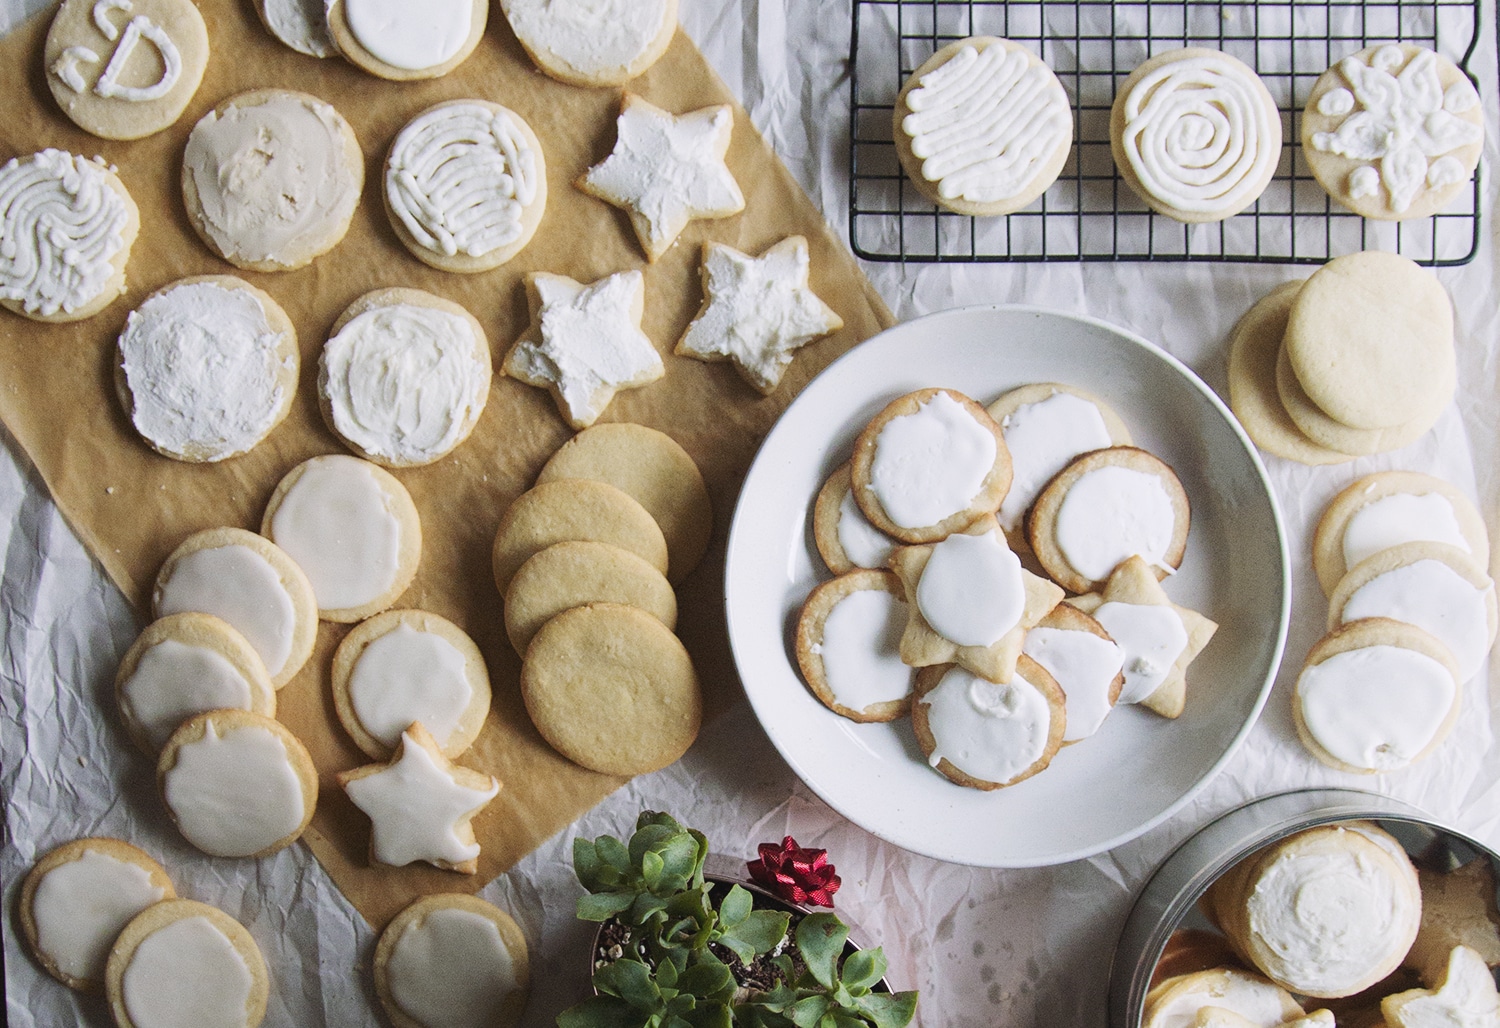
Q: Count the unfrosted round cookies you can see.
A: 7